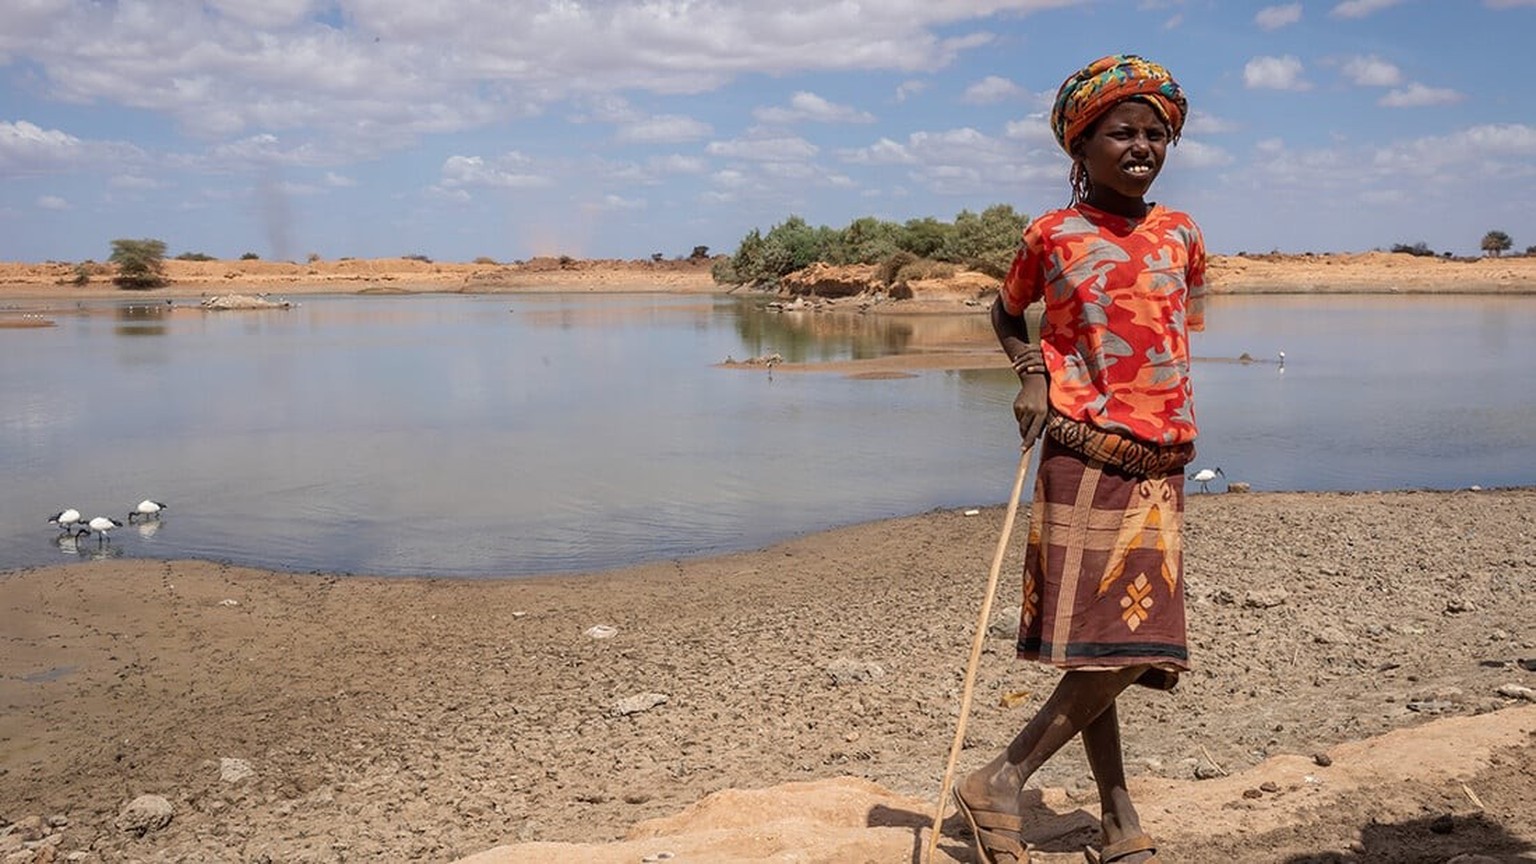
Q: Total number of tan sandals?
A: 2